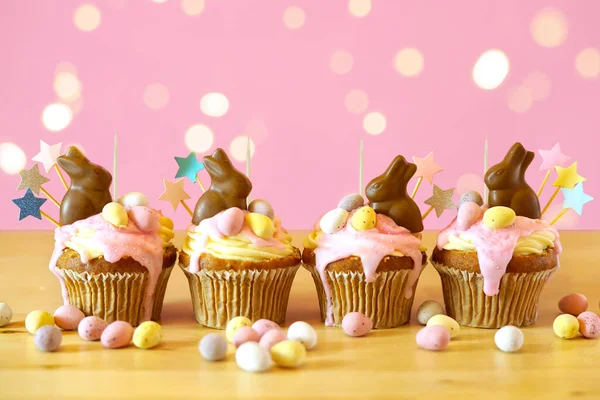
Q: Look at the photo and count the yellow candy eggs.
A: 10